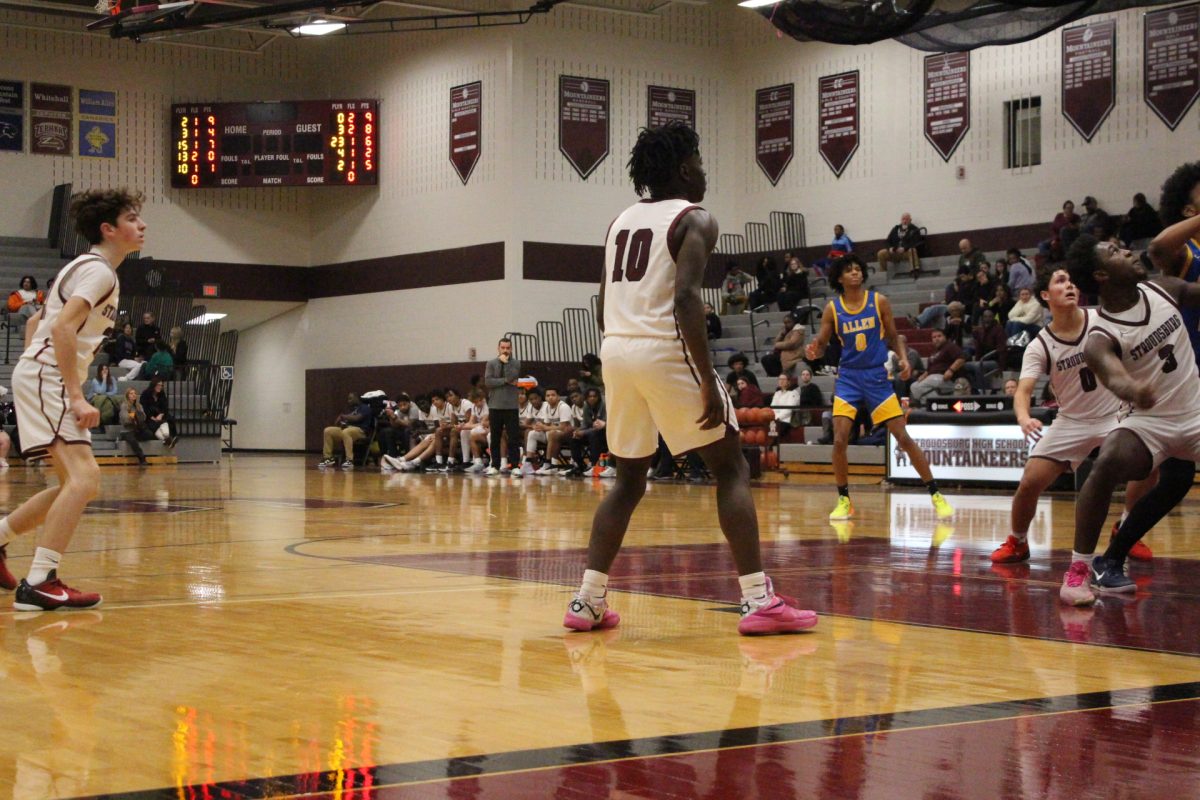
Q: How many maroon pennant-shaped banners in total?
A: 8